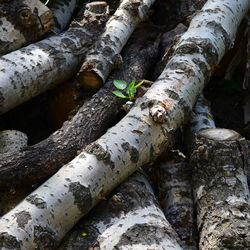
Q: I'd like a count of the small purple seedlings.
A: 0